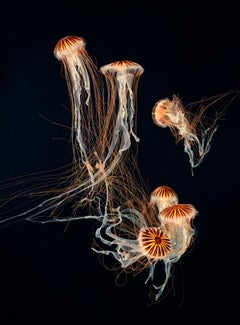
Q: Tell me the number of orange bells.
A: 6